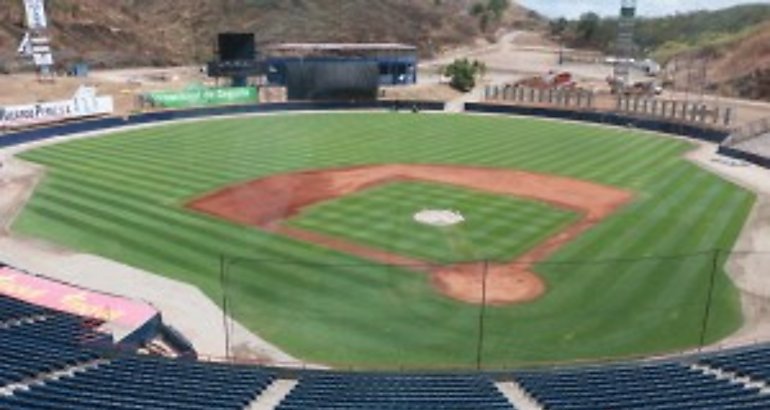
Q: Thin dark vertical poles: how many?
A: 3